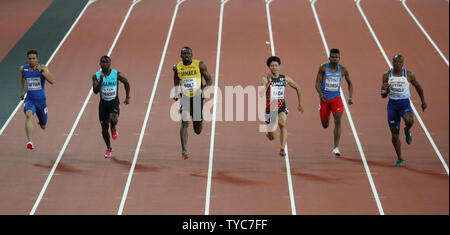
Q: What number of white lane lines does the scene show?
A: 8